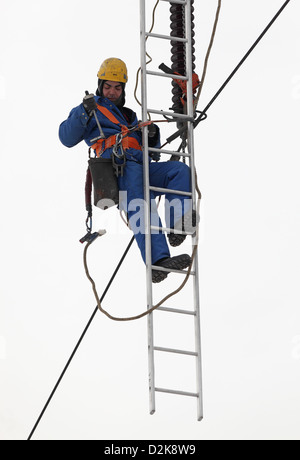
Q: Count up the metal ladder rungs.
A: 11